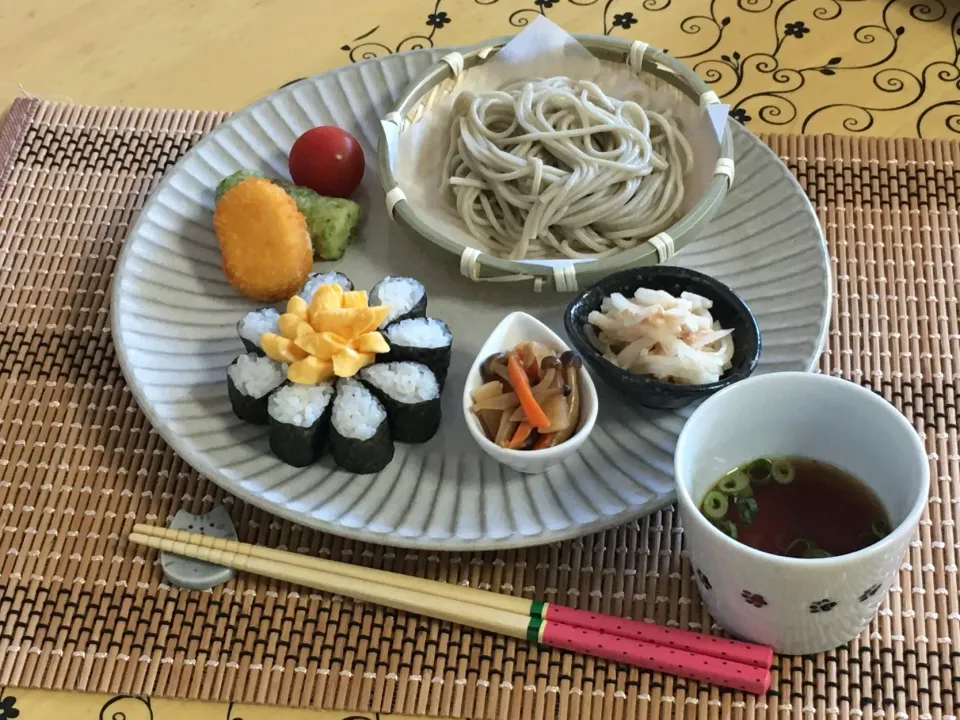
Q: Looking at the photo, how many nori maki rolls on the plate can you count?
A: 8